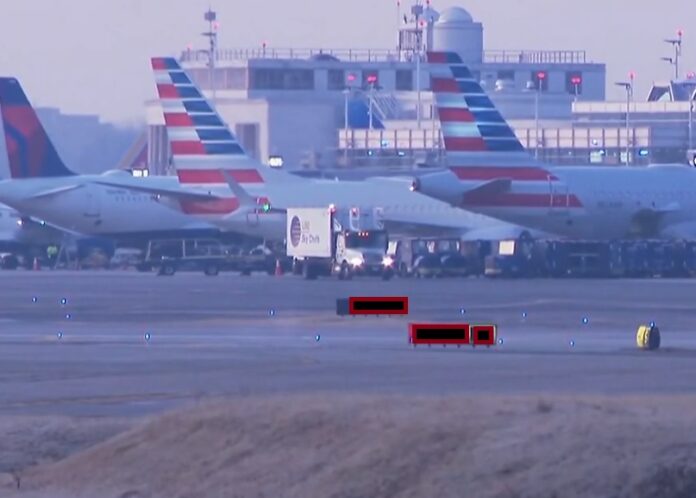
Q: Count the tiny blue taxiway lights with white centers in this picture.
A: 13